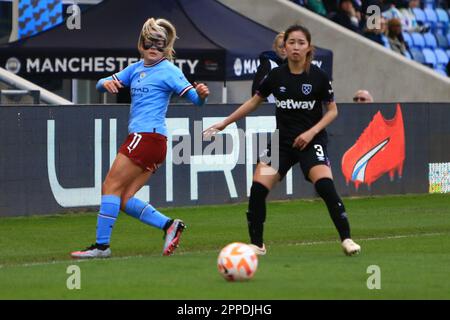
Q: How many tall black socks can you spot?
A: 2